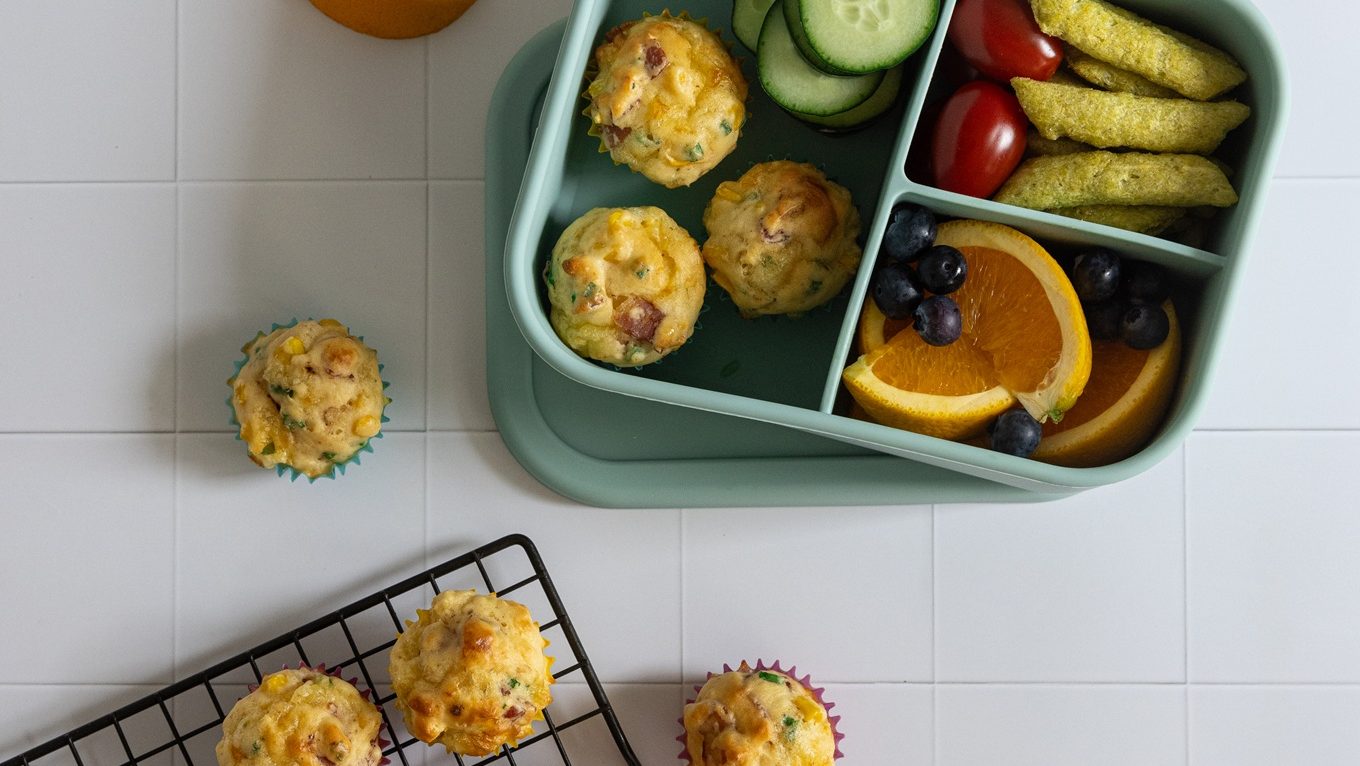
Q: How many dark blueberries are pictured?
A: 9